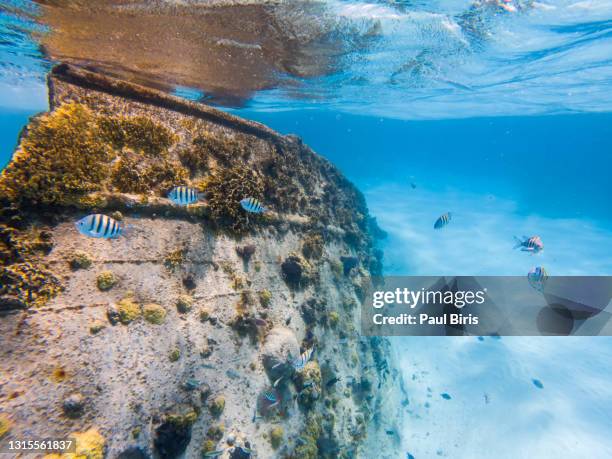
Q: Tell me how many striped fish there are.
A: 7